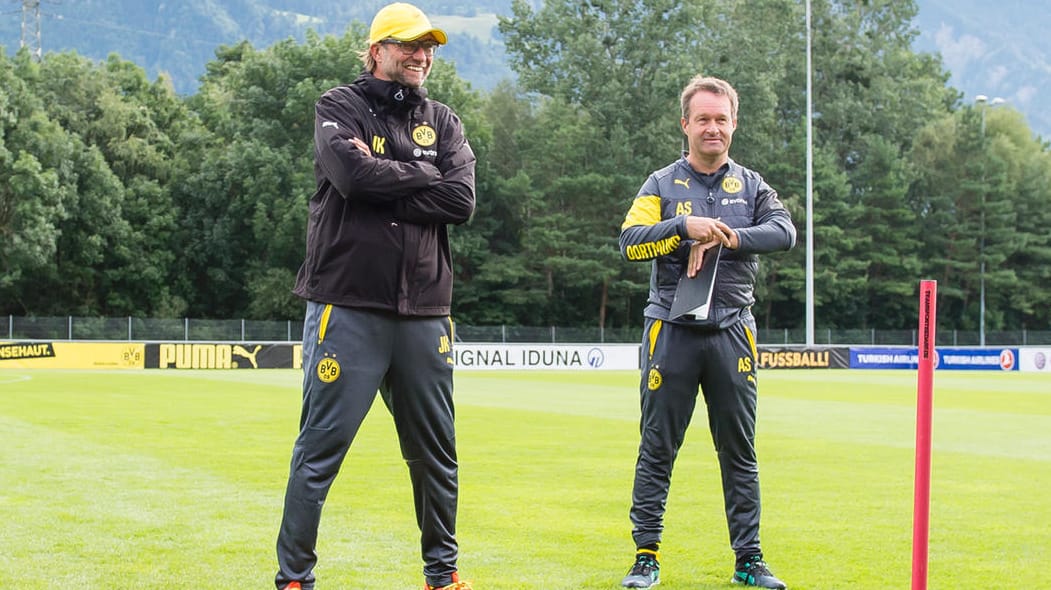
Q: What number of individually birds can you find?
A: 0